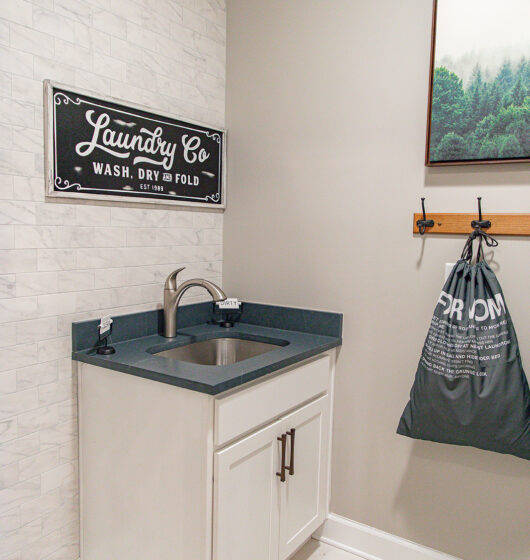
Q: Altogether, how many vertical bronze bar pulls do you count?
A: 2